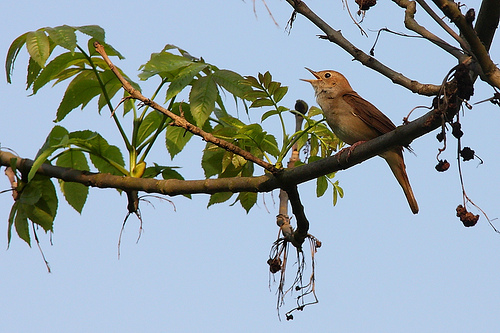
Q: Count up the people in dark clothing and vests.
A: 0